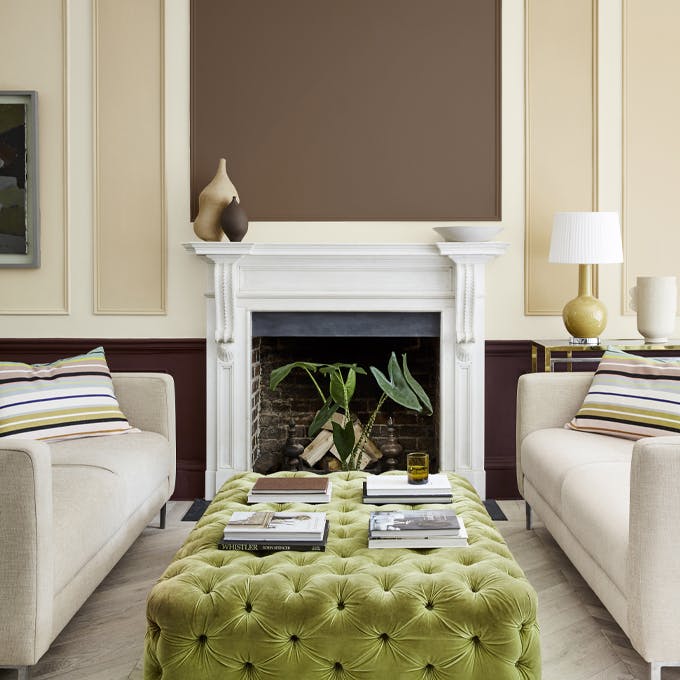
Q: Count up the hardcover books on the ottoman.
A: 8